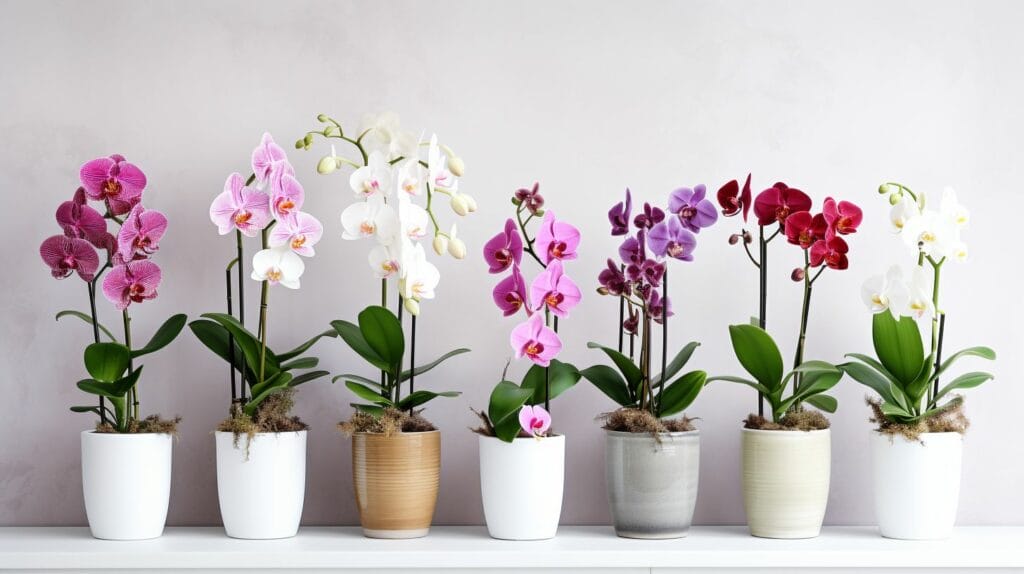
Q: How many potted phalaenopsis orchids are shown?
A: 7